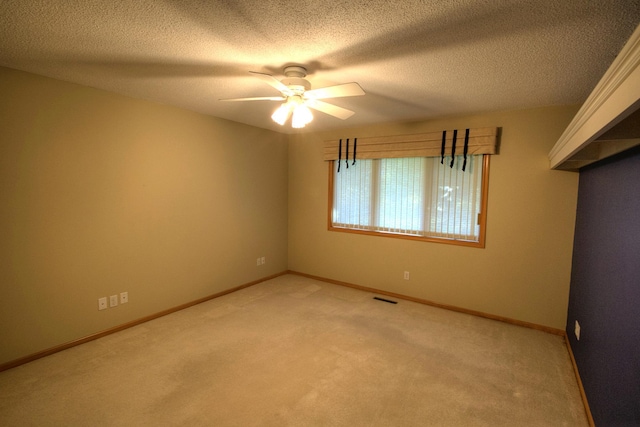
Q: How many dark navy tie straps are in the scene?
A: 6